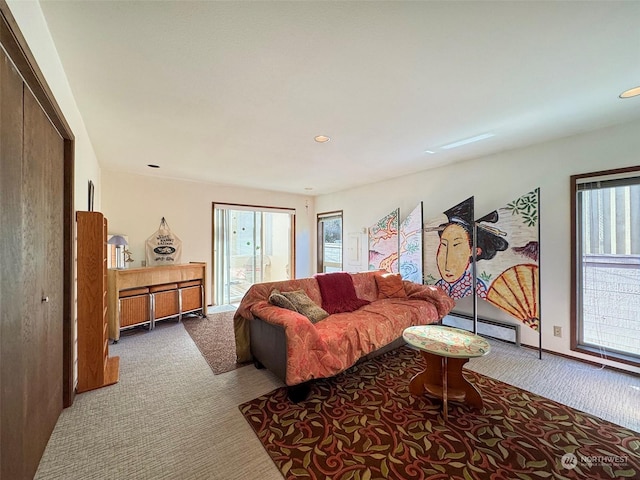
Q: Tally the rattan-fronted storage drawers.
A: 3